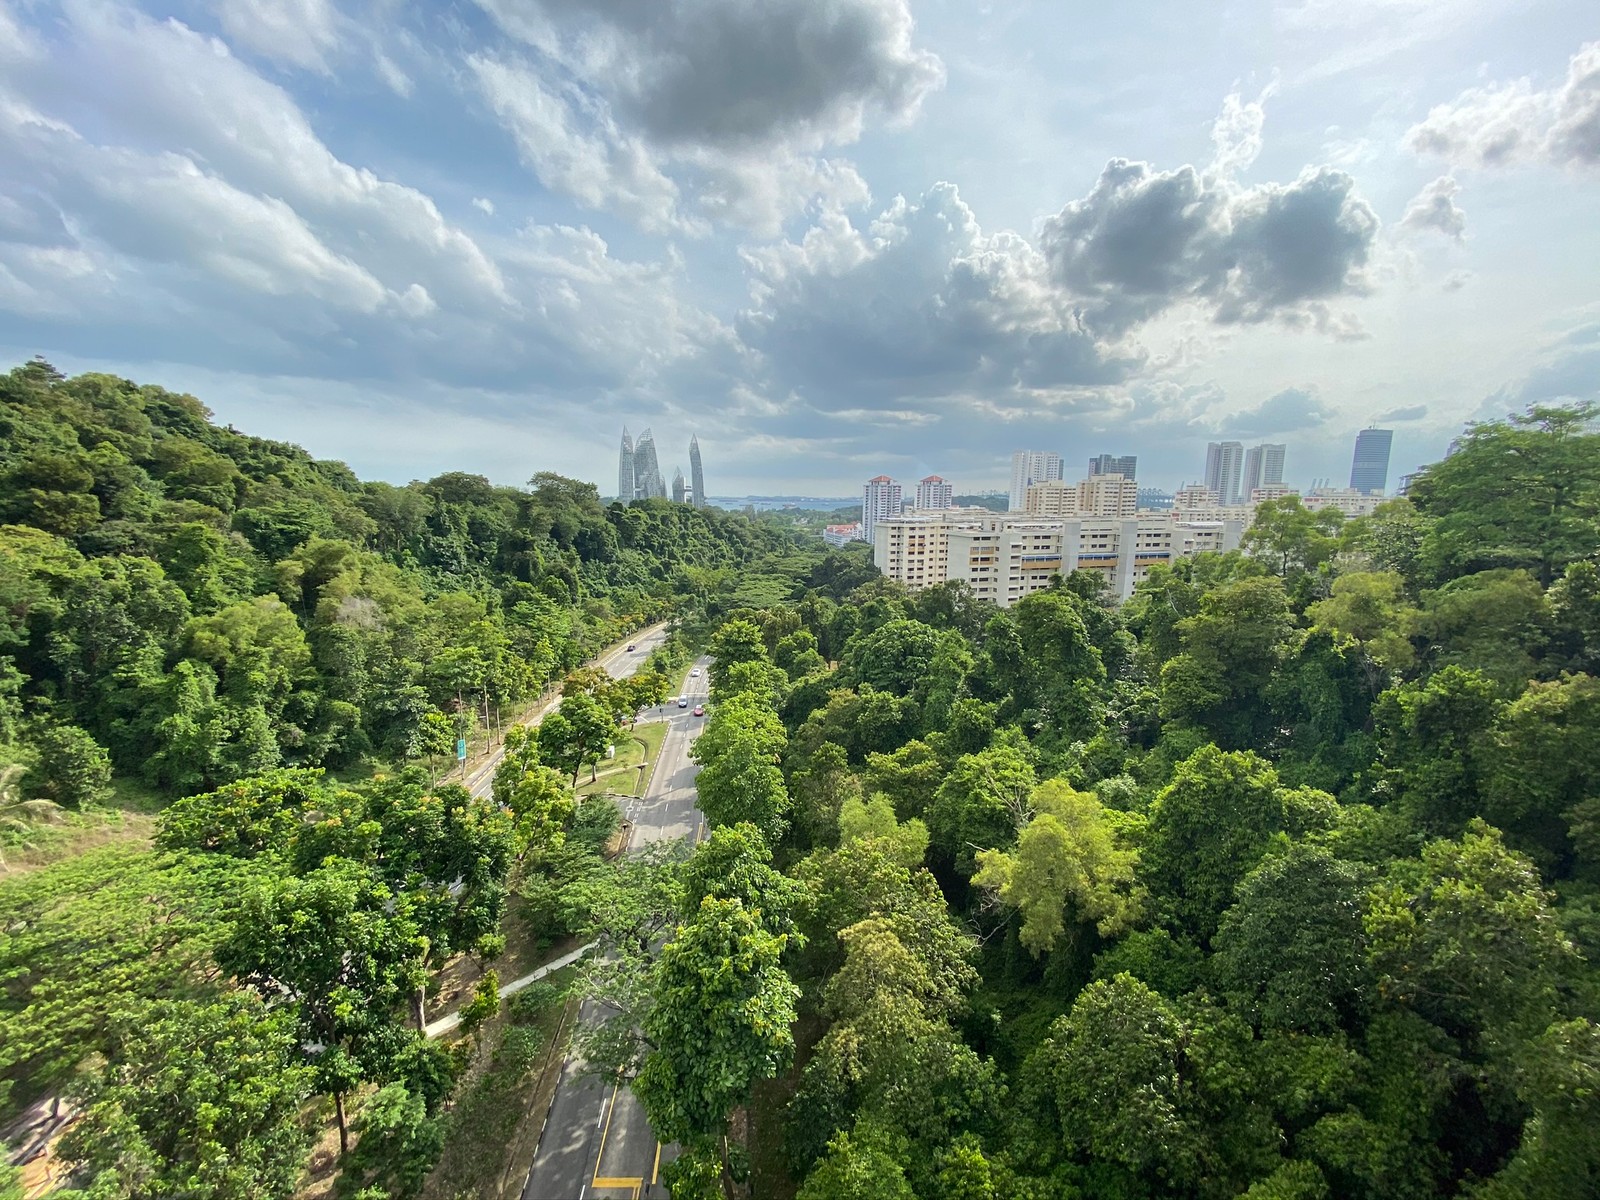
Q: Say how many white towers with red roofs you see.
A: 2